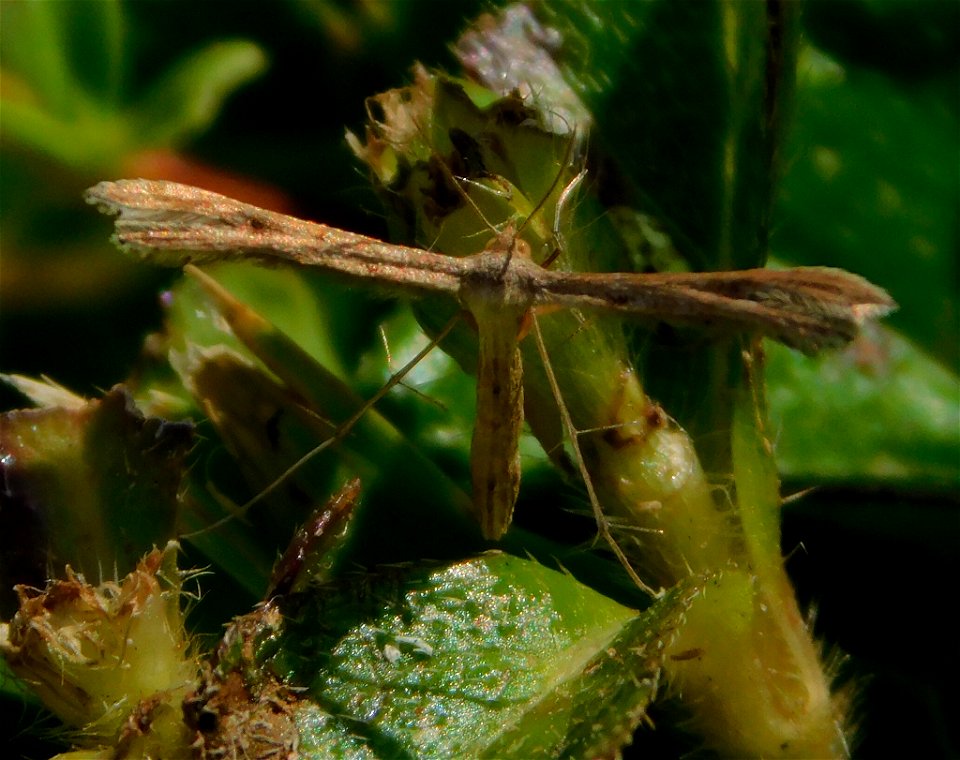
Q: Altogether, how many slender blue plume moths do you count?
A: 0